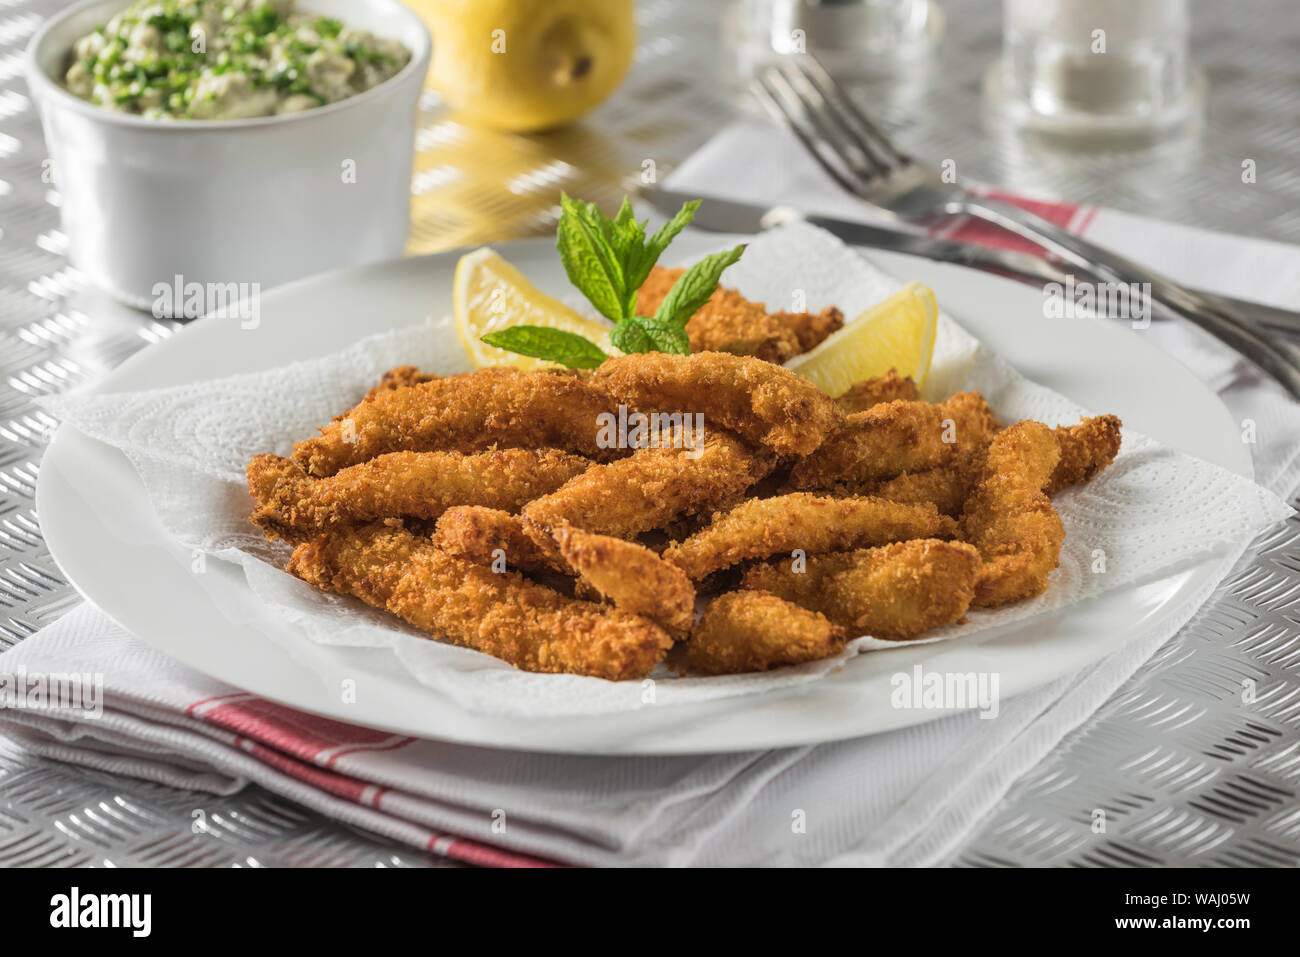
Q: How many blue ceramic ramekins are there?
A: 0